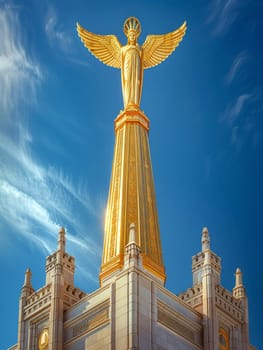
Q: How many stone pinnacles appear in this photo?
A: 5